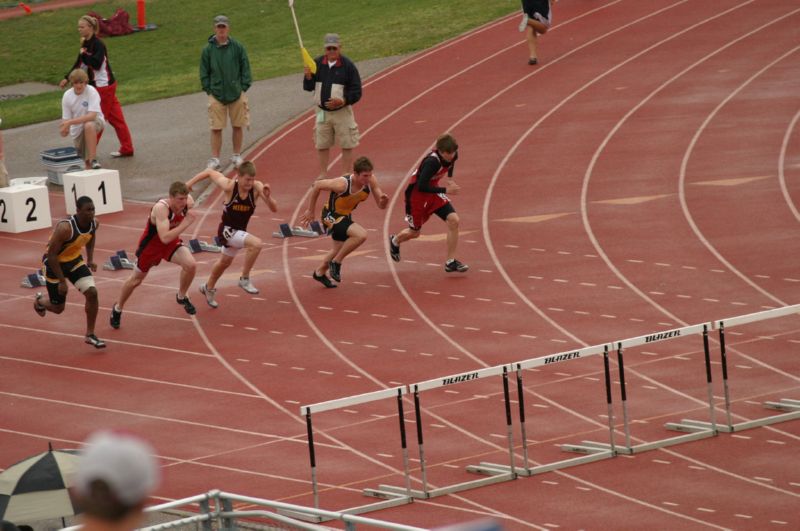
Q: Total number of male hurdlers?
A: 5